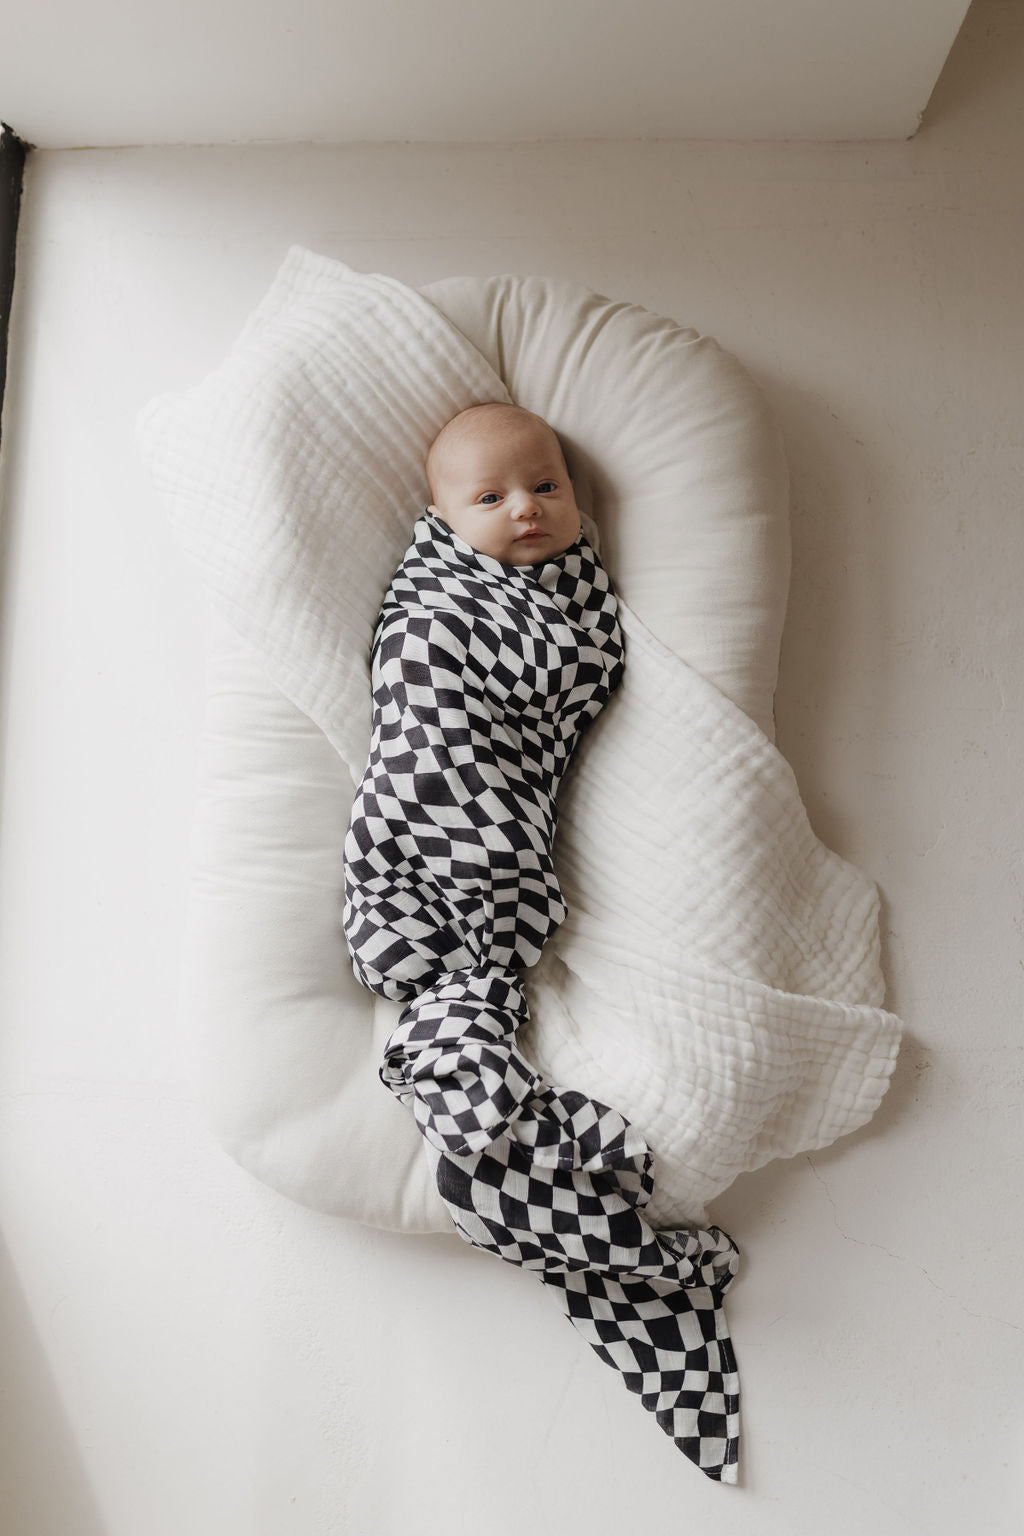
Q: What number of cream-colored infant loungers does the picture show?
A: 1